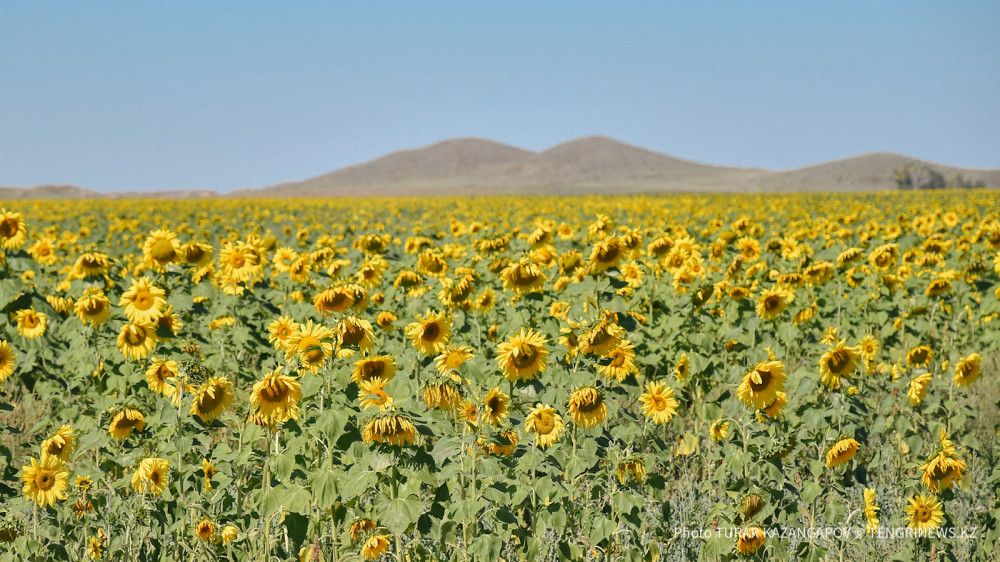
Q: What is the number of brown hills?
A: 3